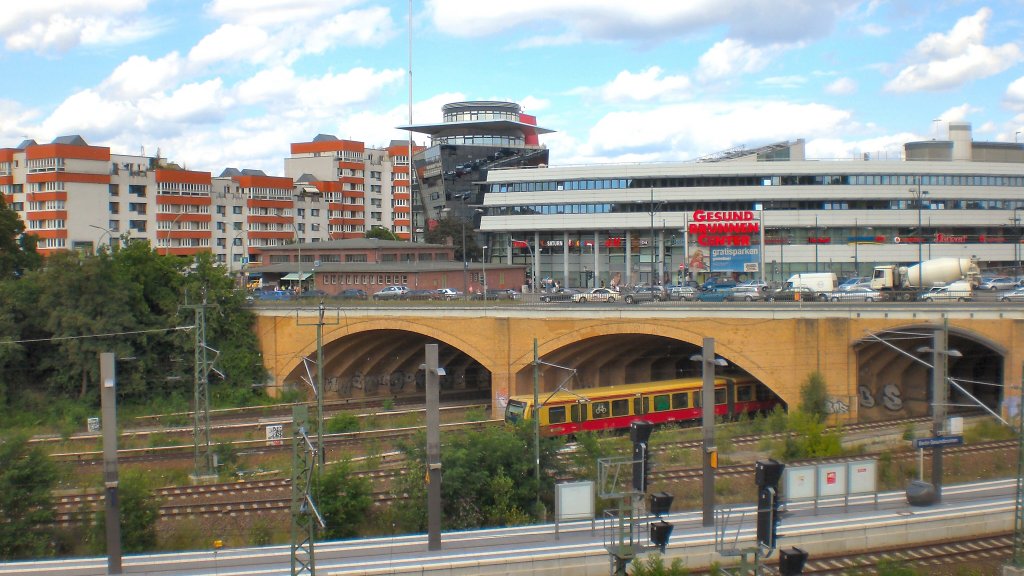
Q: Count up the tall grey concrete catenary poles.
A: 4